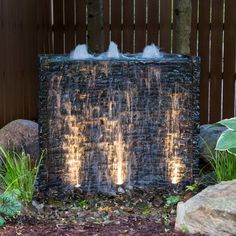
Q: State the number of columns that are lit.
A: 3